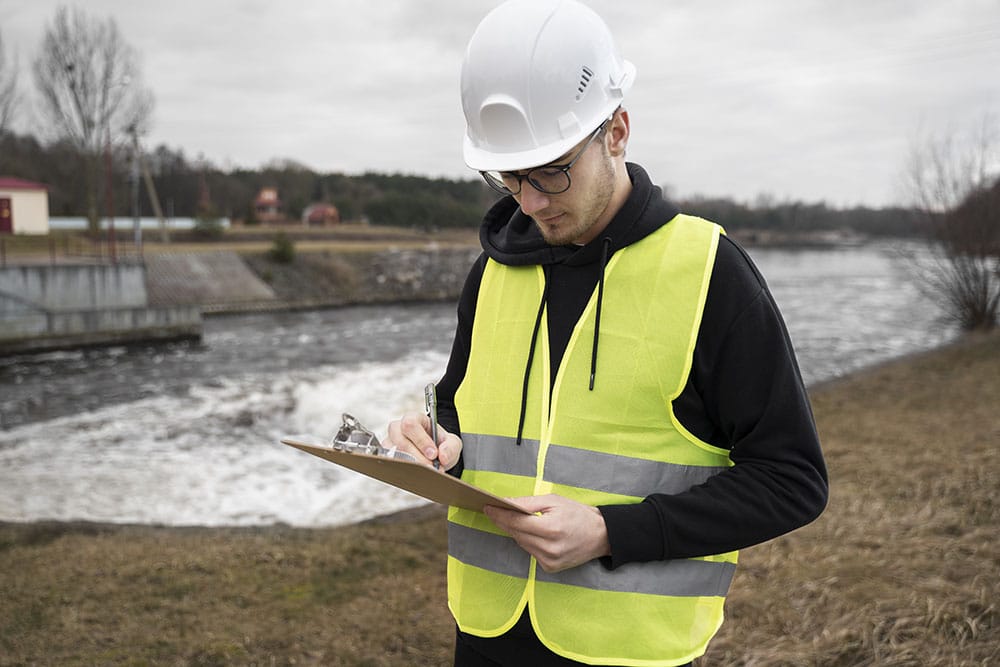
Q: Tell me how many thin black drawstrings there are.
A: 2